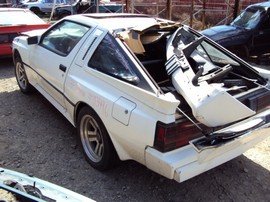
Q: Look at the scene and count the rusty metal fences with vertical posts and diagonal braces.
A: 1